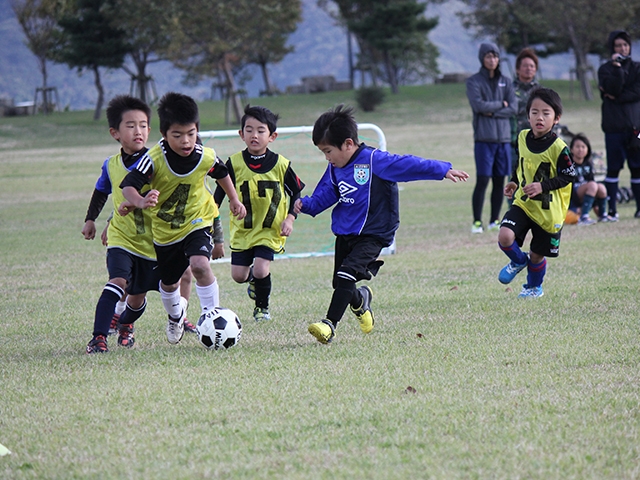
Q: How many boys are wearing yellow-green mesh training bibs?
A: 4